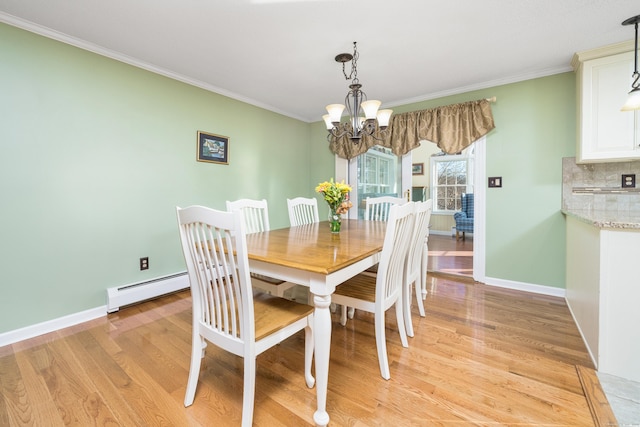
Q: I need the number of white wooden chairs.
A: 6